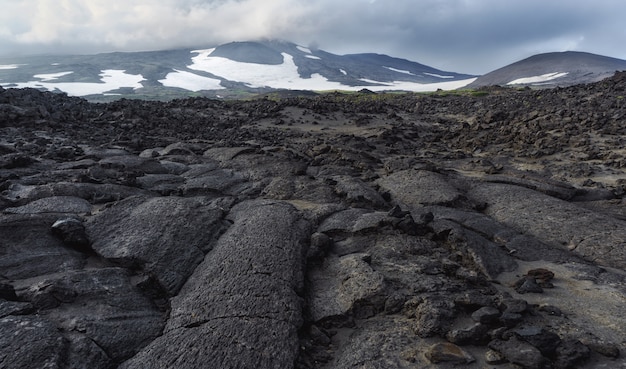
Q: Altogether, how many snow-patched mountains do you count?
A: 2